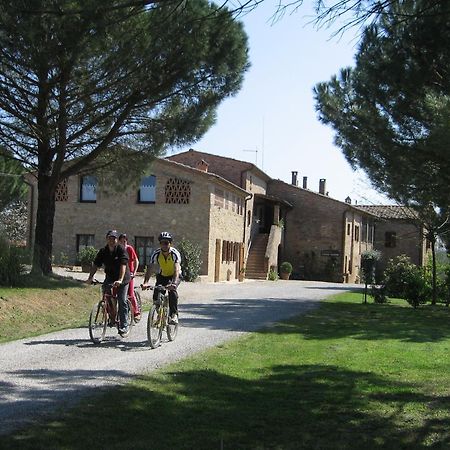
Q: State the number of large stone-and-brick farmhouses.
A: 1